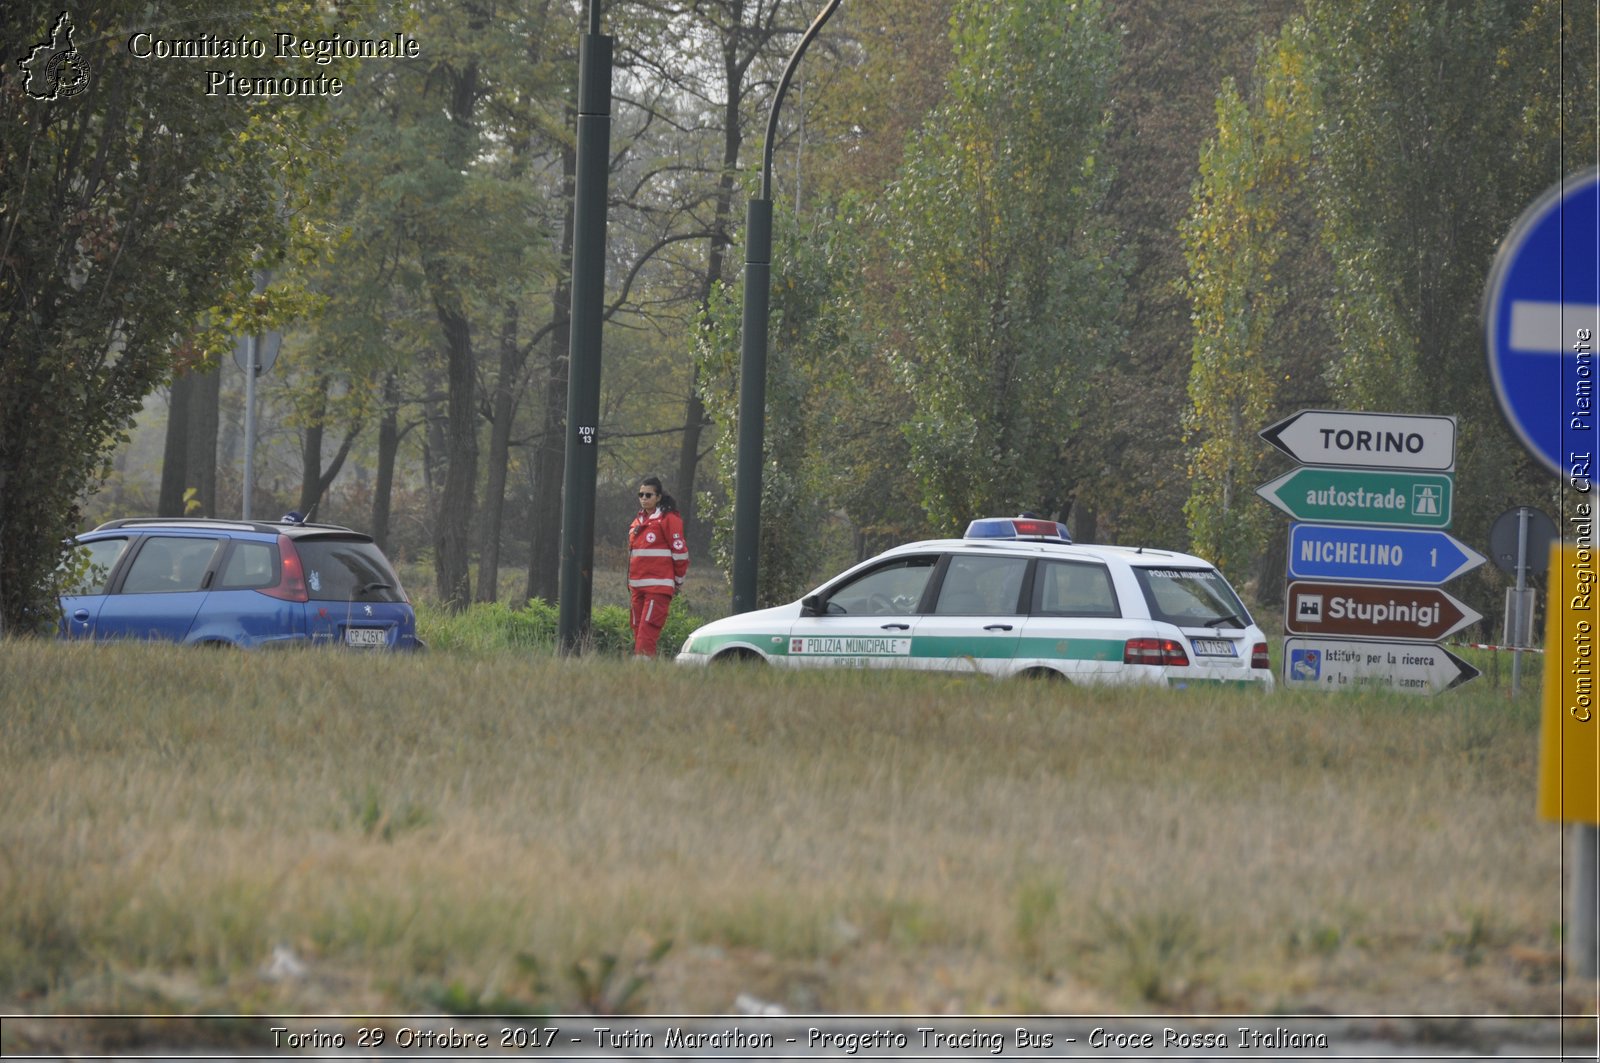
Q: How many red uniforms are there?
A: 1